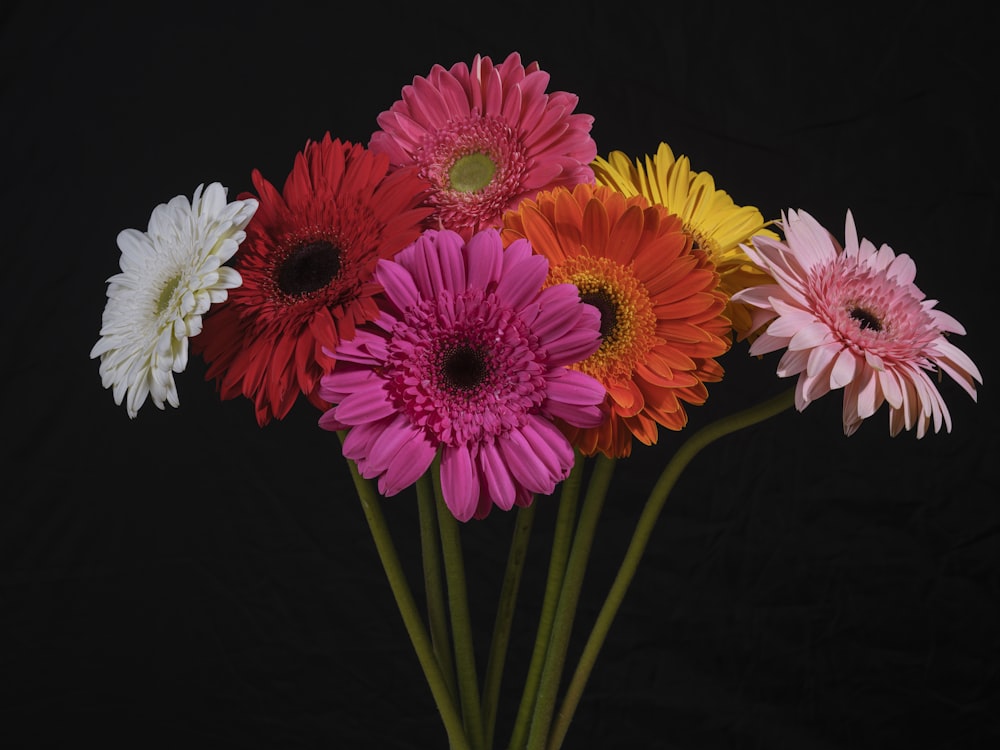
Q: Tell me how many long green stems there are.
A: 7